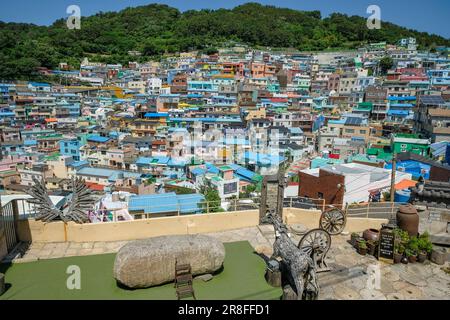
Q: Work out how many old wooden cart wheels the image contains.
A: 2